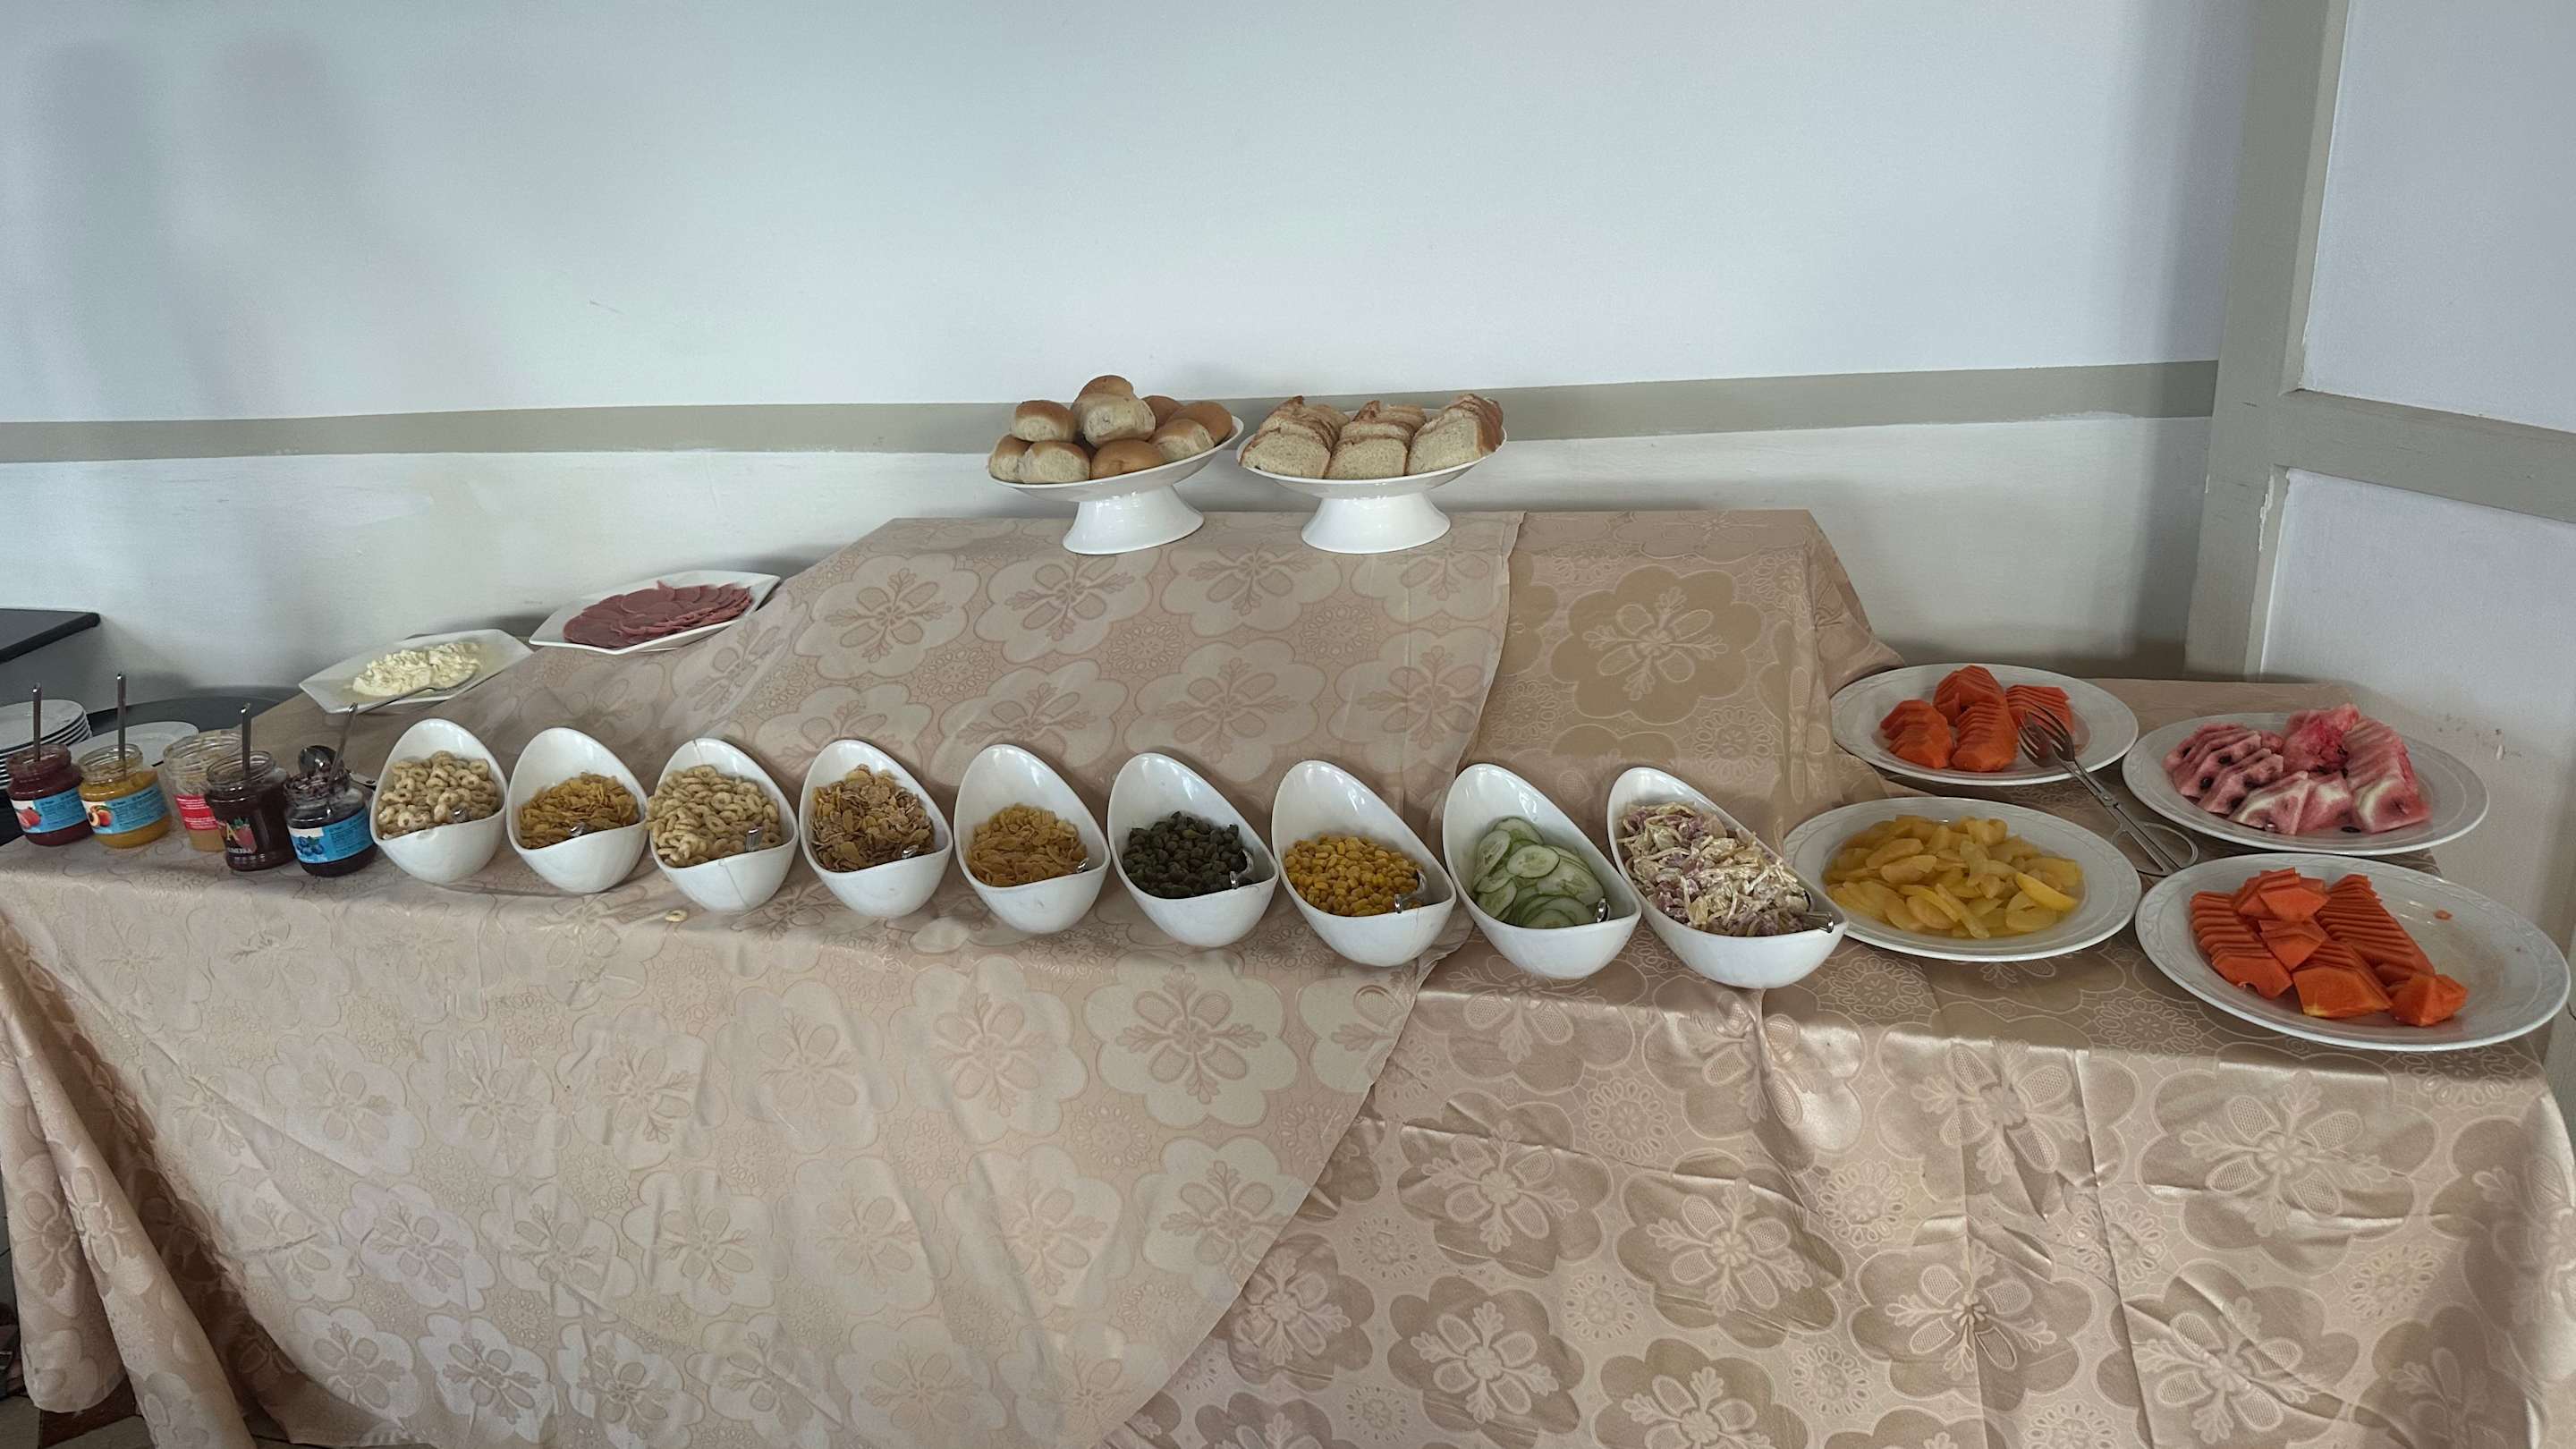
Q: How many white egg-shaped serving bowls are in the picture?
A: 9